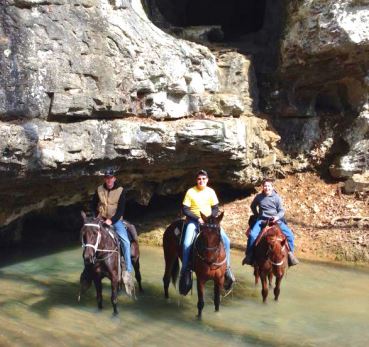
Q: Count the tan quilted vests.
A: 1